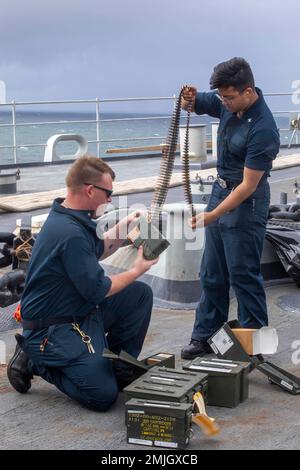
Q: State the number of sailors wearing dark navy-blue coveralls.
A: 2